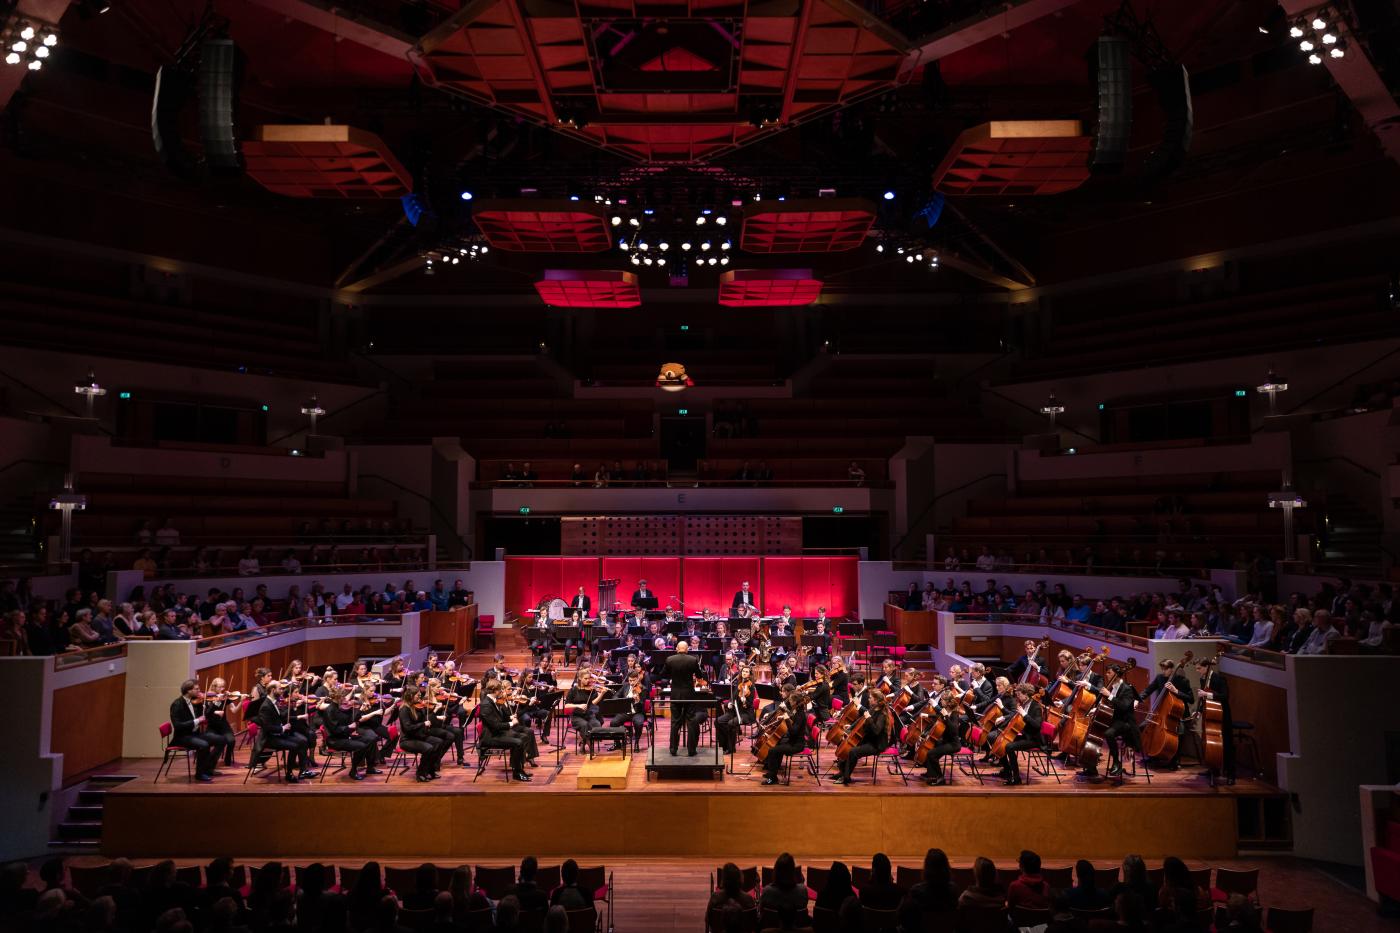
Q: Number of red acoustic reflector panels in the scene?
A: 6